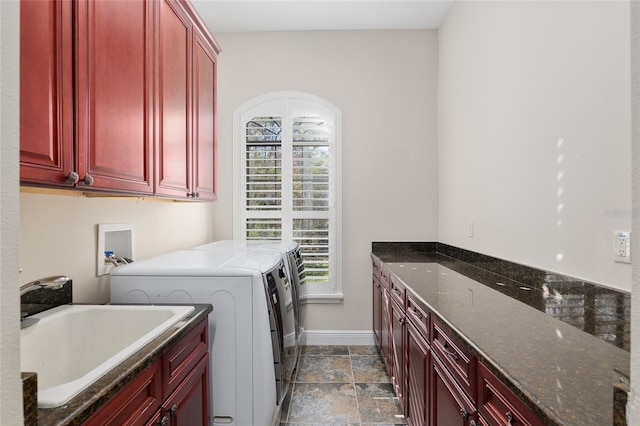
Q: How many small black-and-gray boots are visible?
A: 0